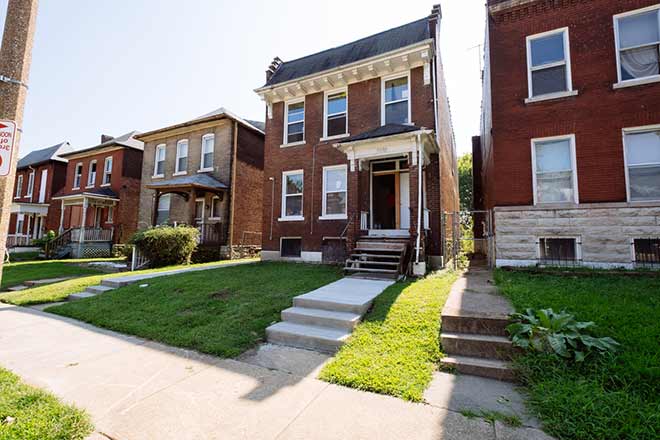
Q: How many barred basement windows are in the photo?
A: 2